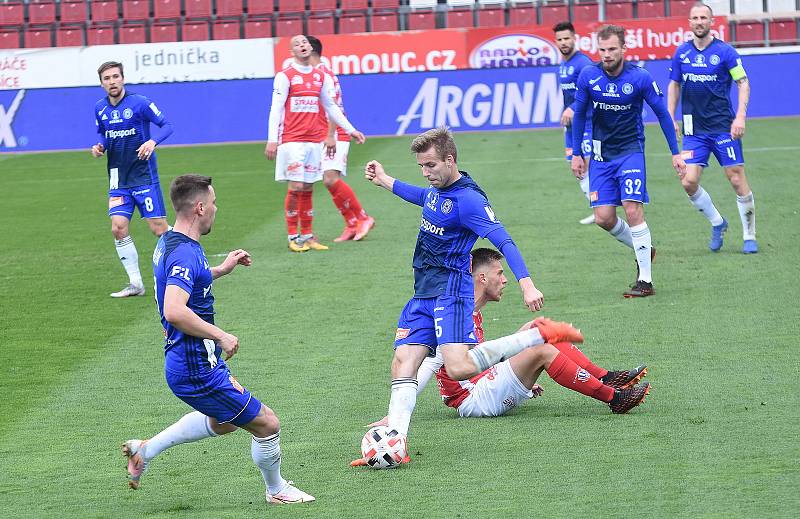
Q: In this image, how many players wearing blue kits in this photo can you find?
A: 6